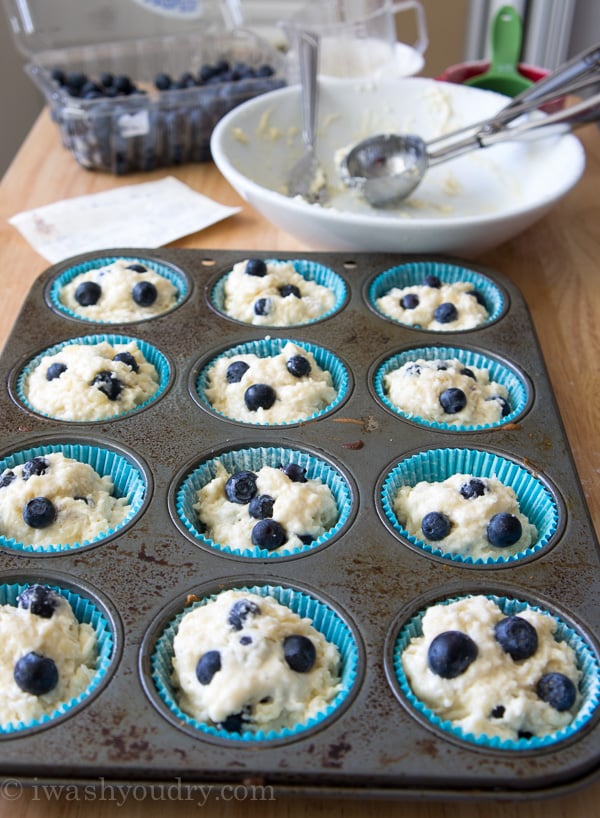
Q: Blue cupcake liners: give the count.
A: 12